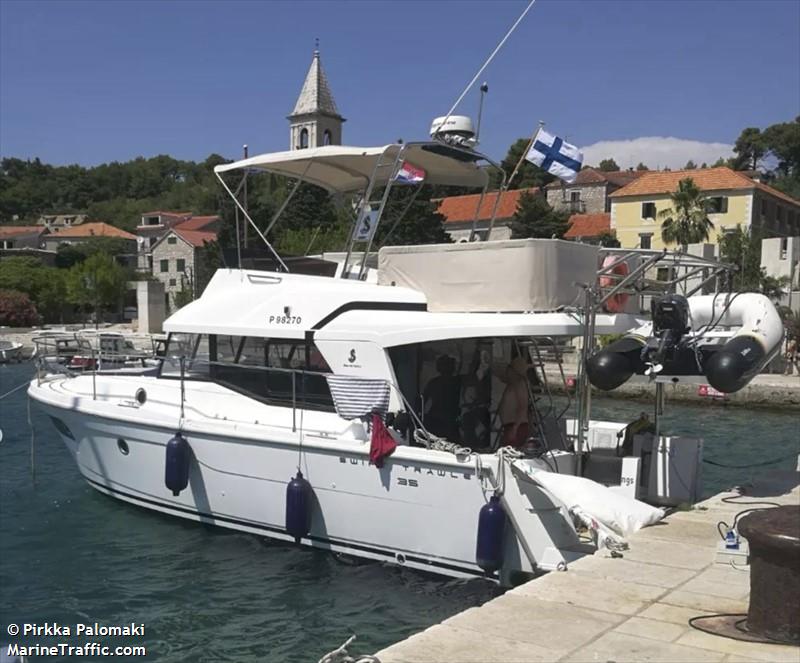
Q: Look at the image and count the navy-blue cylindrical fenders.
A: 3